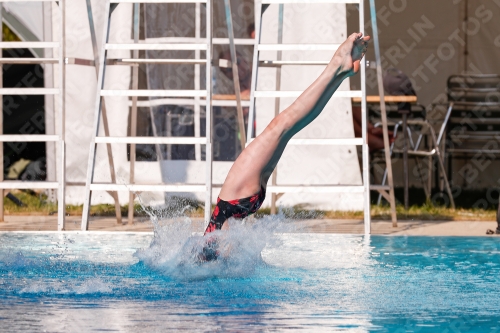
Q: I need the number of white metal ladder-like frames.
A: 3